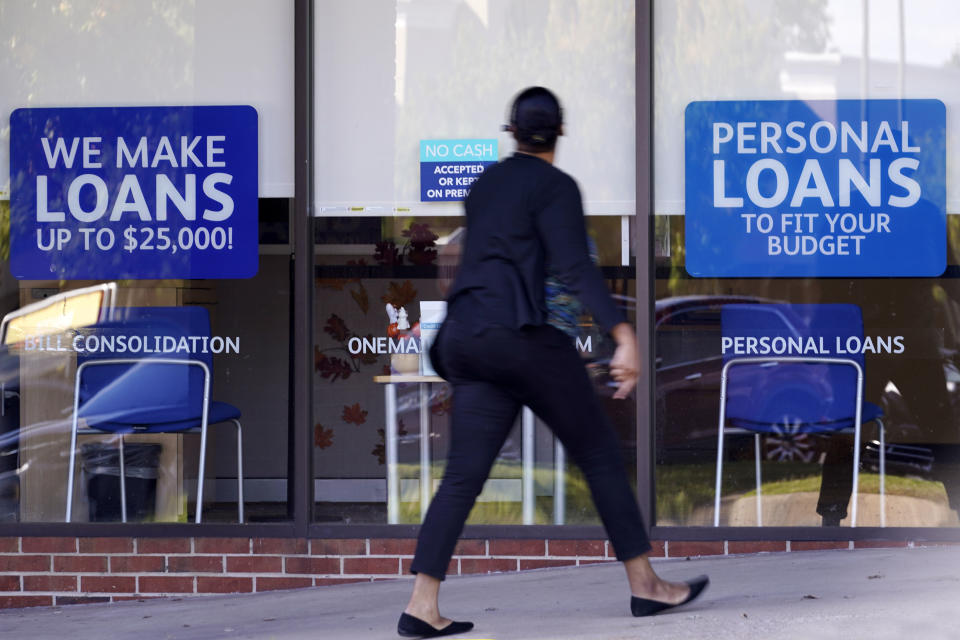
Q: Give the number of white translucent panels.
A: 3